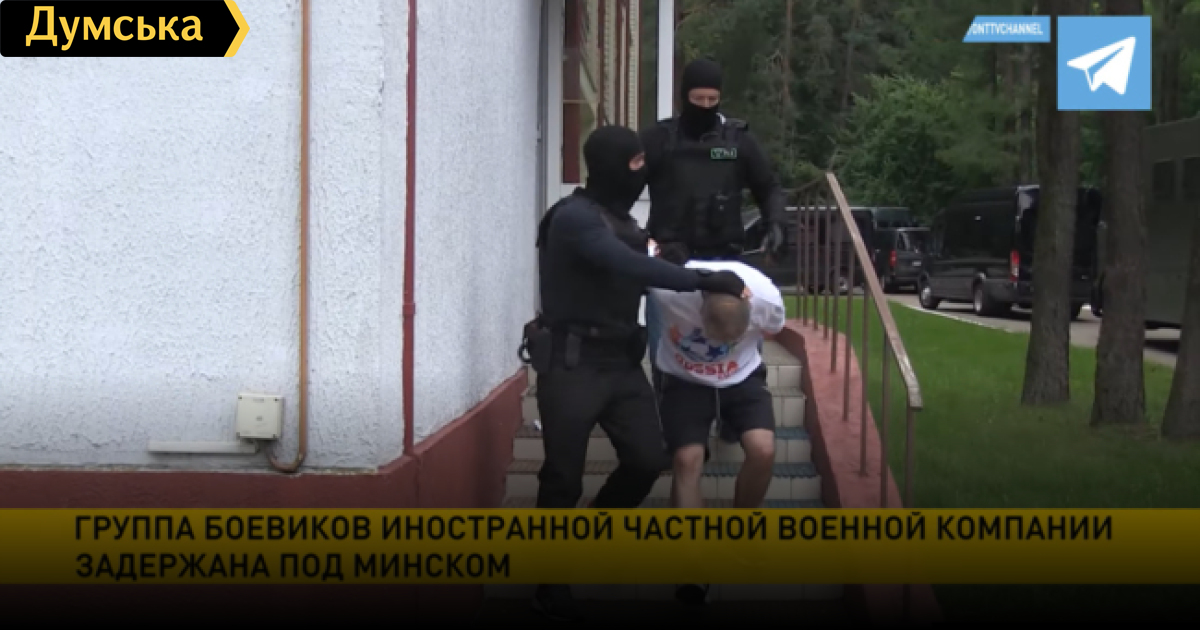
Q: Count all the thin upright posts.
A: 9